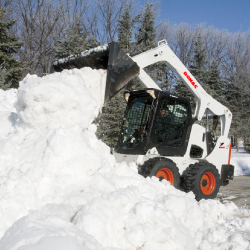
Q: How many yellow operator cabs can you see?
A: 0